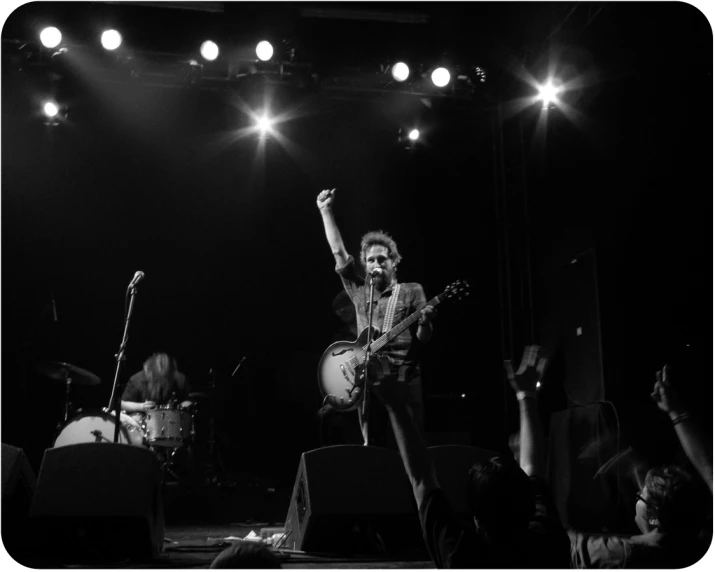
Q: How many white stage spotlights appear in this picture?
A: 10